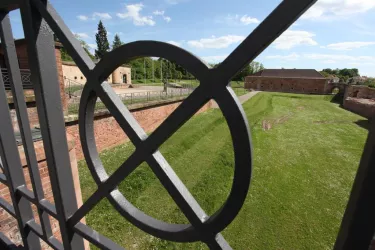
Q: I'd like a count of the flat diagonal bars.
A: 2